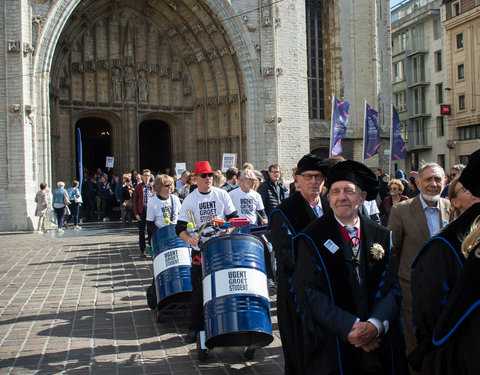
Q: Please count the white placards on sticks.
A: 3